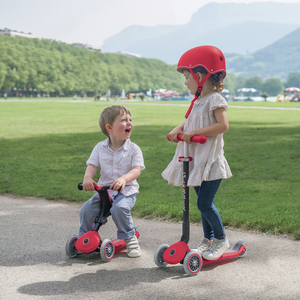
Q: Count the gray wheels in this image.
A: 5